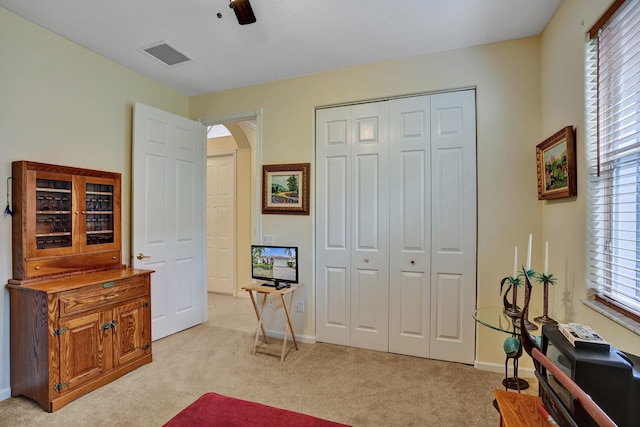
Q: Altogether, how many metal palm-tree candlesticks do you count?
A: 3